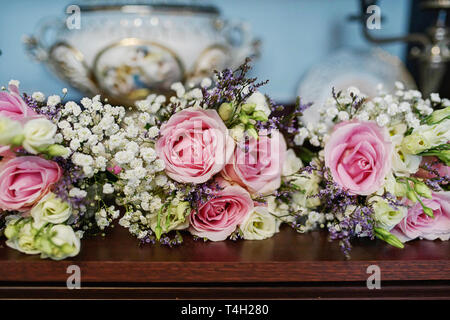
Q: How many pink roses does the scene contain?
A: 7